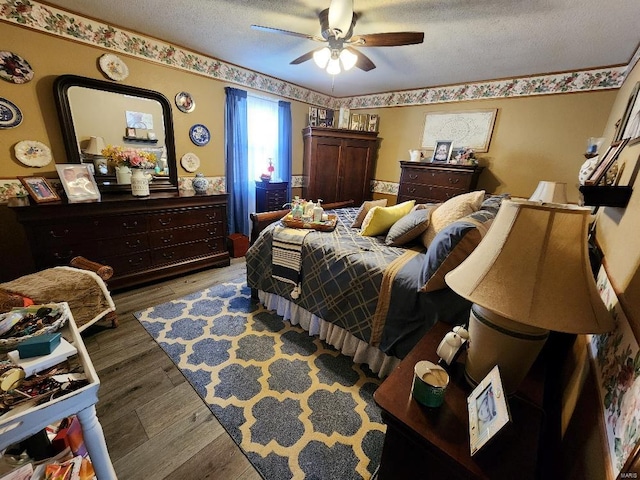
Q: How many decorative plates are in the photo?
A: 7